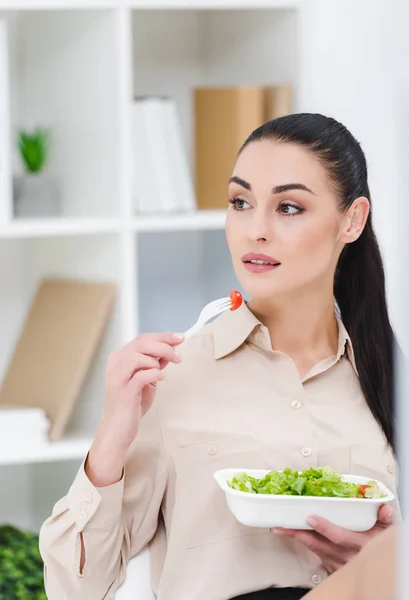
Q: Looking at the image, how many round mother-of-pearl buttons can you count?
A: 7